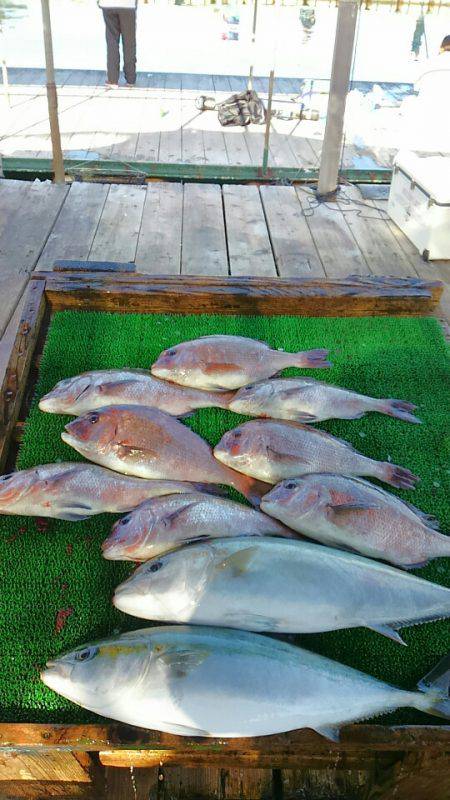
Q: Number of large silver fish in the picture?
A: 2